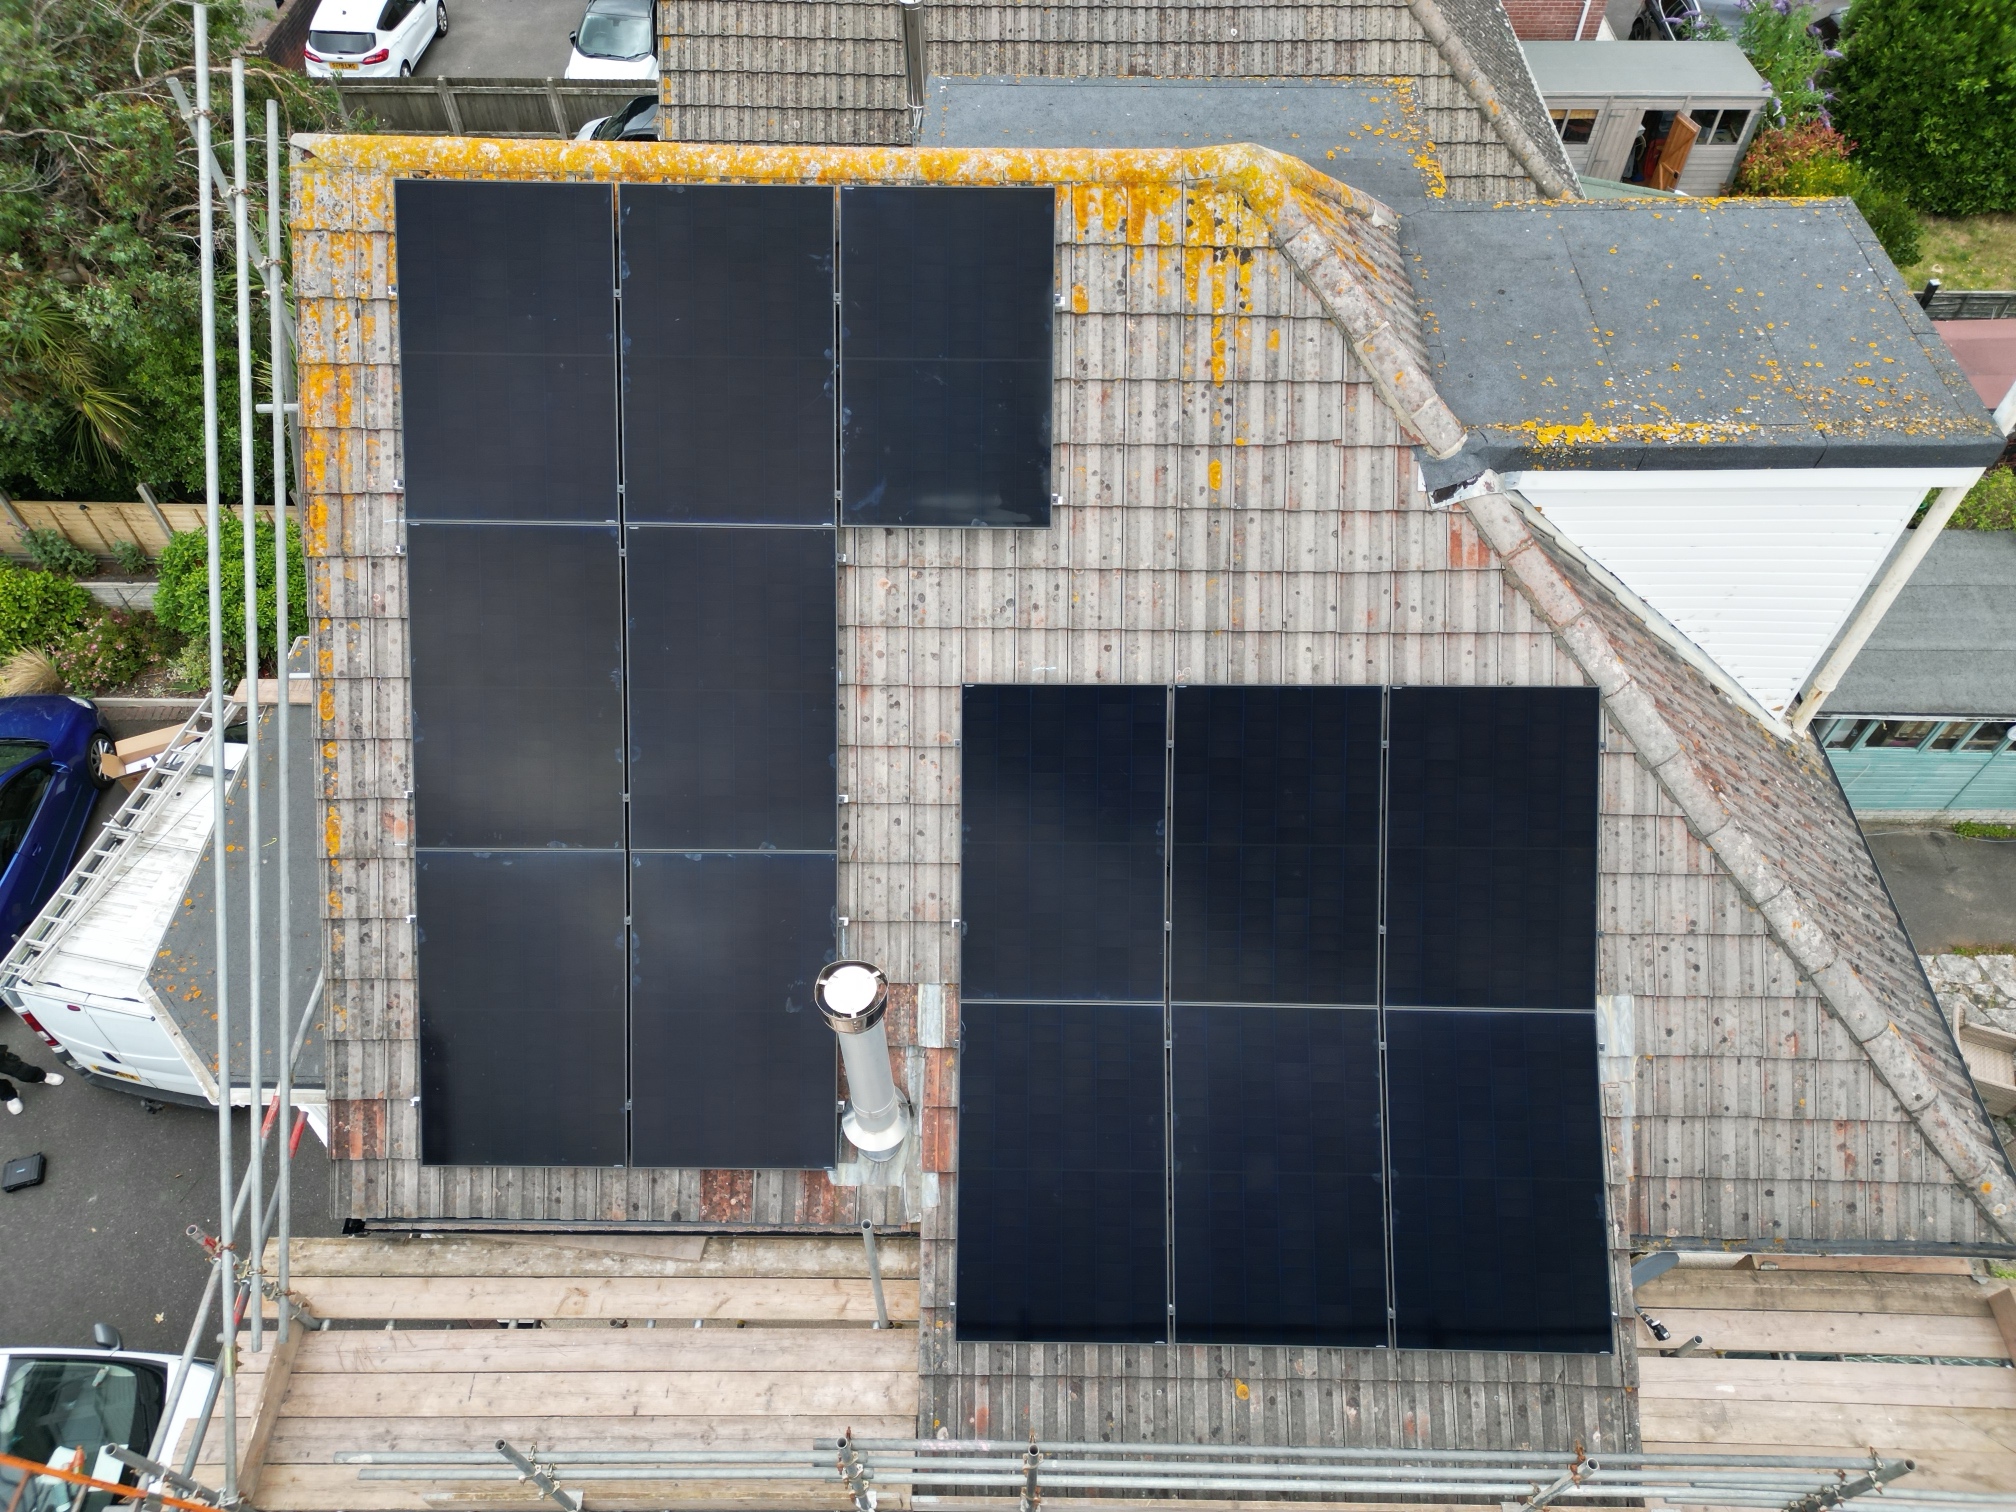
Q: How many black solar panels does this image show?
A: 13